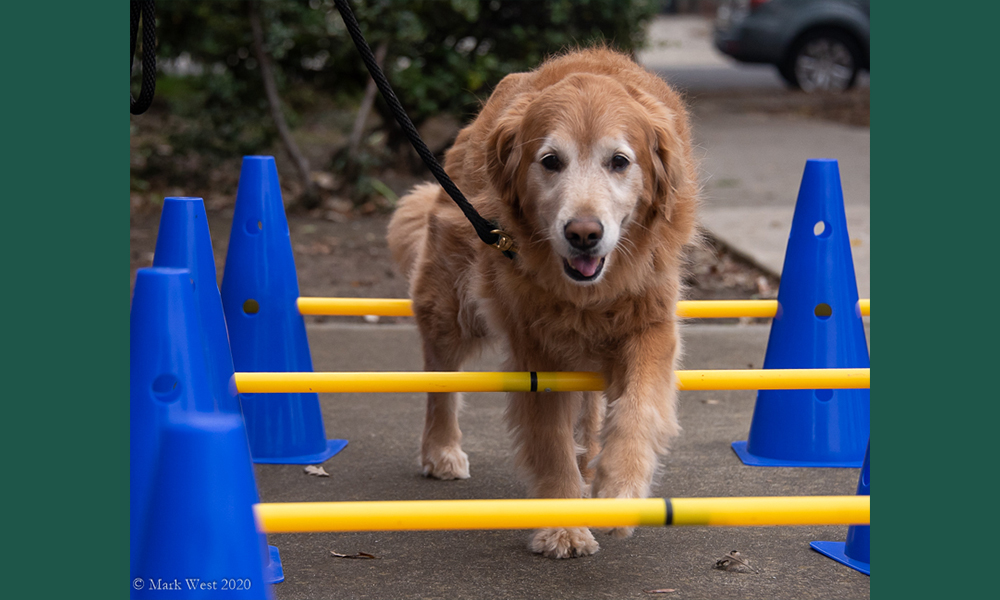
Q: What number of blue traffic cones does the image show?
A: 6